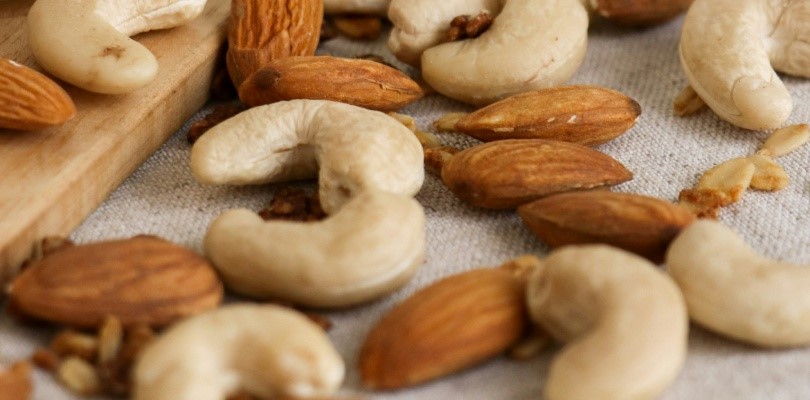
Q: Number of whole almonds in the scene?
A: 6